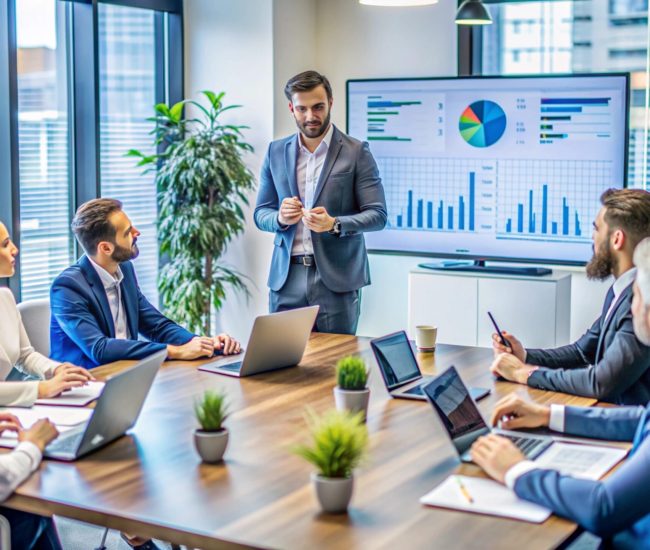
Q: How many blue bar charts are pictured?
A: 2